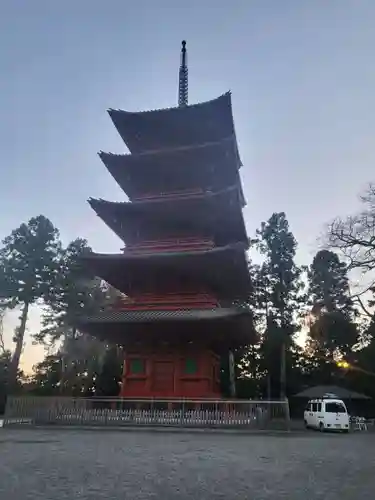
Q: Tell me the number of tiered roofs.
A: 5